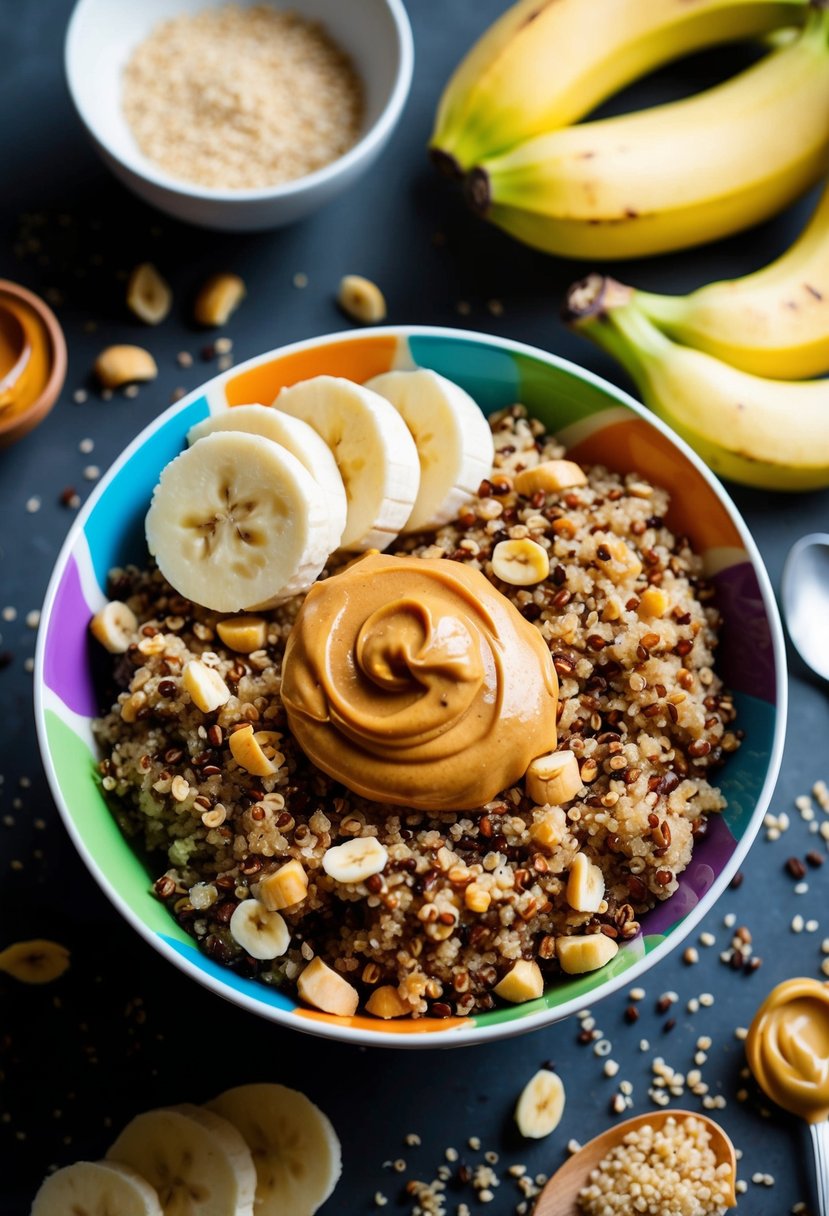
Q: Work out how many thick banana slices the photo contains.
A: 7